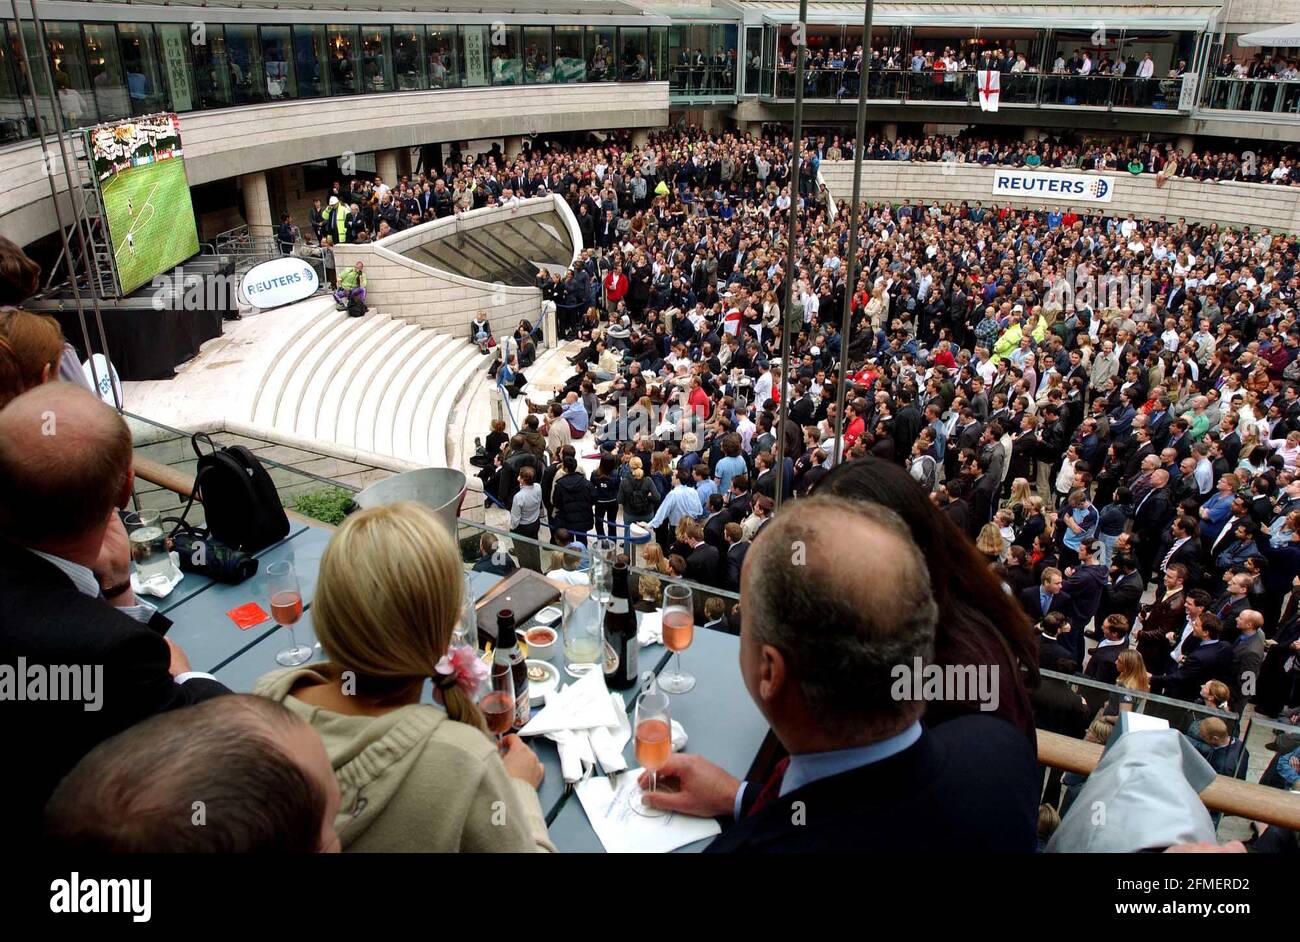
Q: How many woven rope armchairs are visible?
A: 0